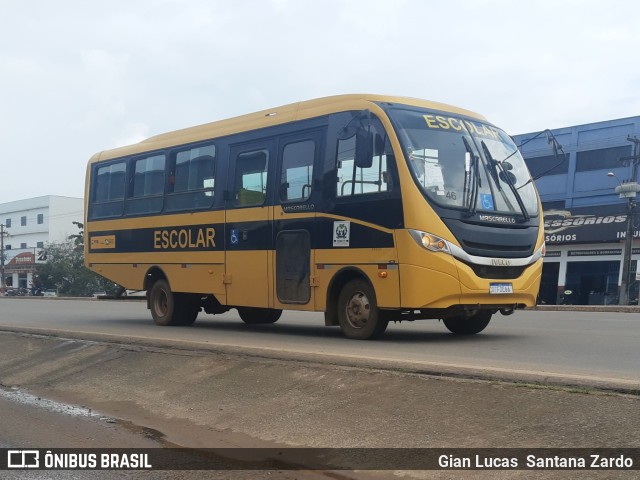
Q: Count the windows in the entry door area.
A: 3